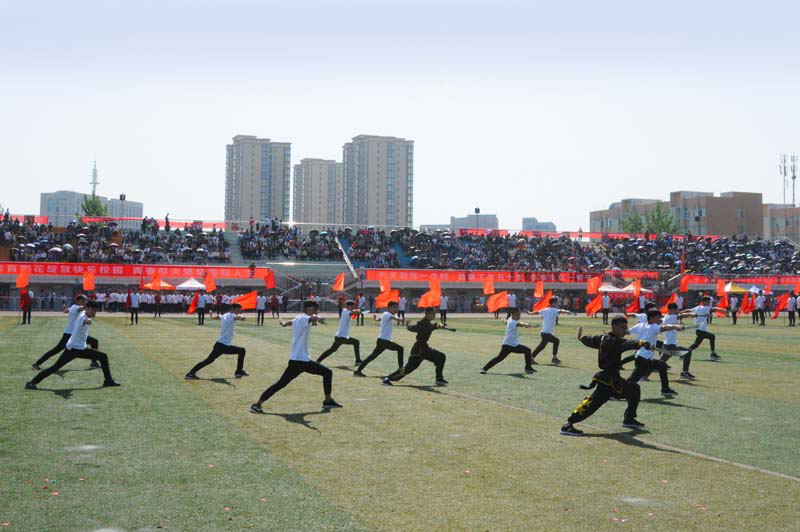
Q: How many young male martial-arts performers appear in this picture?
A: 14